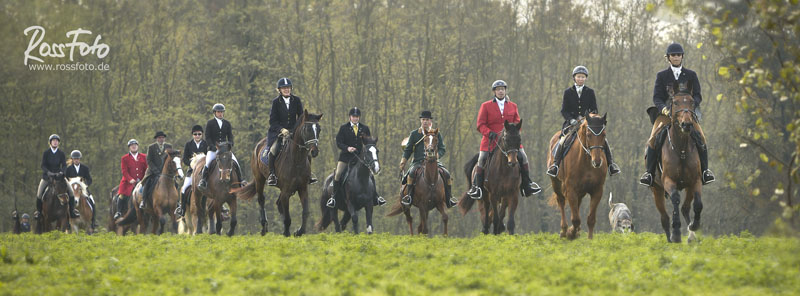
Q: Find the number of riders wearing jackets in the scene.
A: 12